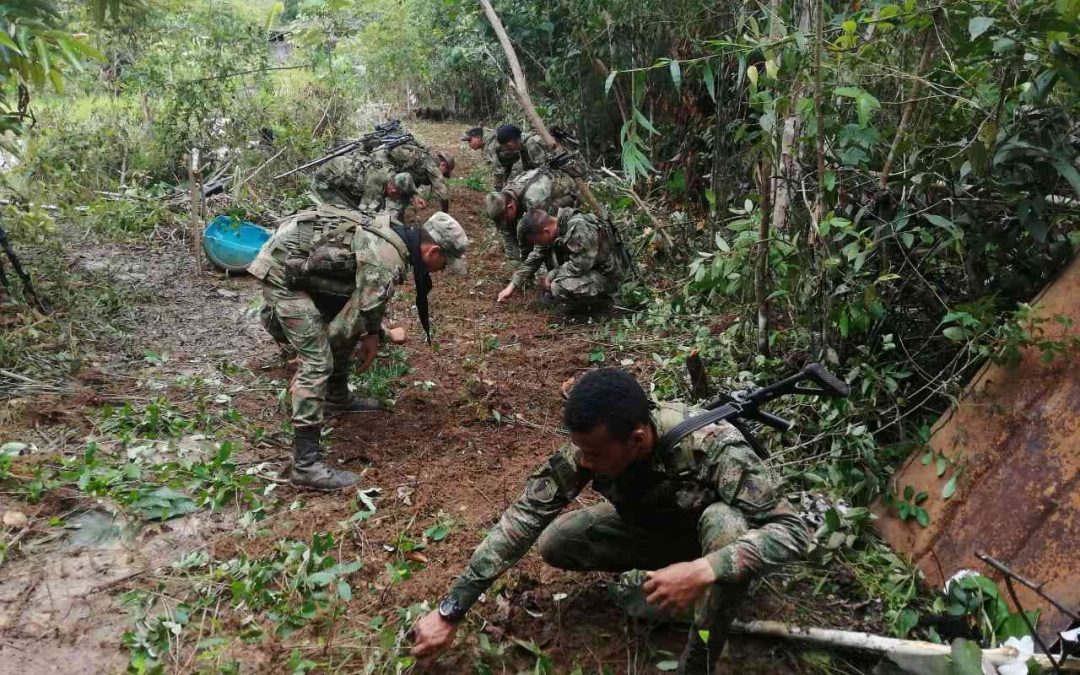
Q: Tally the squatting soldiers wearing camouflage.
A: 2